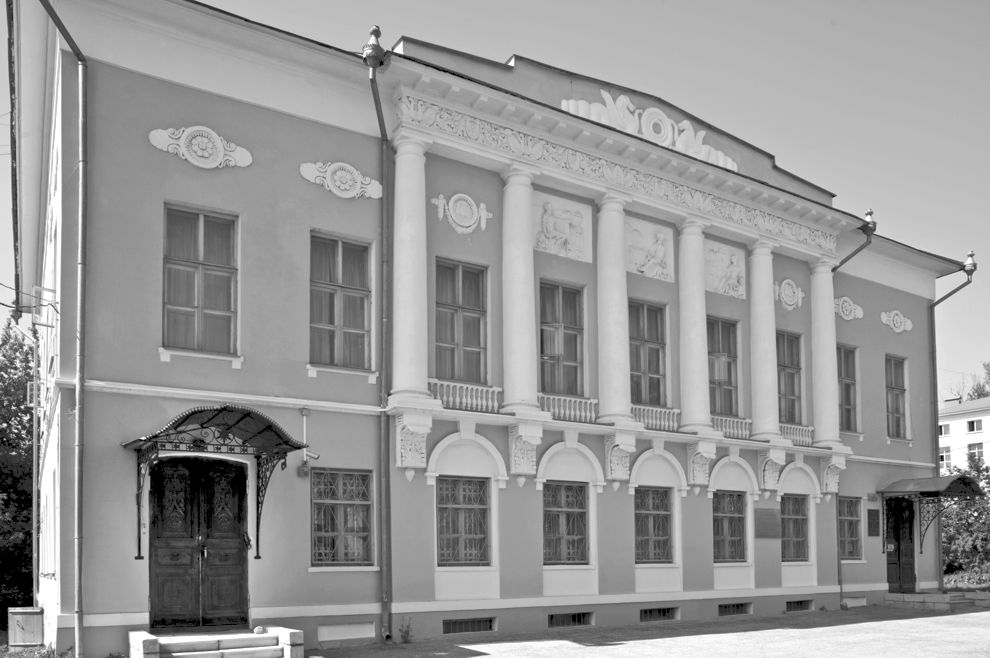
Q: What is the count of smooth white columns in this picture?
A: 6